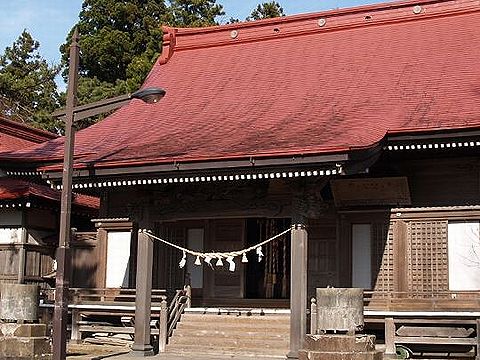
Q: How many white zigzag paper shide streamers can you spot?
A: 4